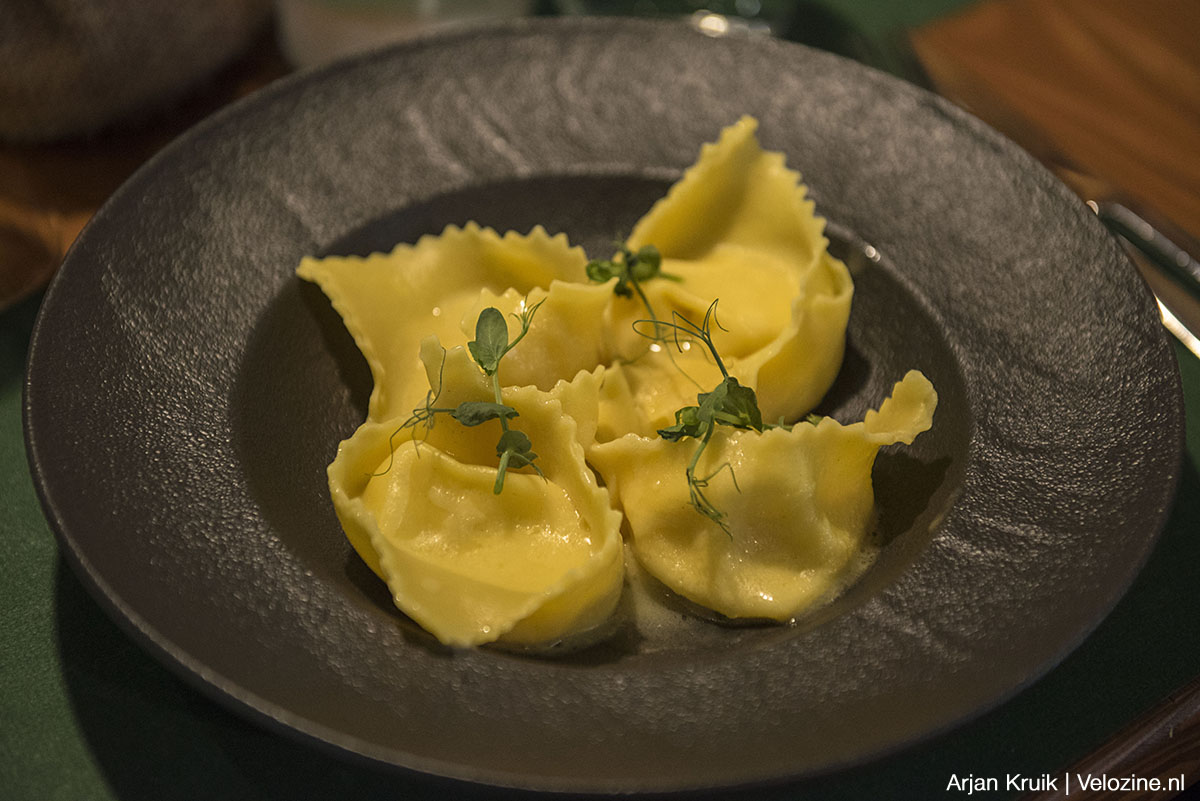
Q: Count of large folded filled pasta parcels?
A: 4